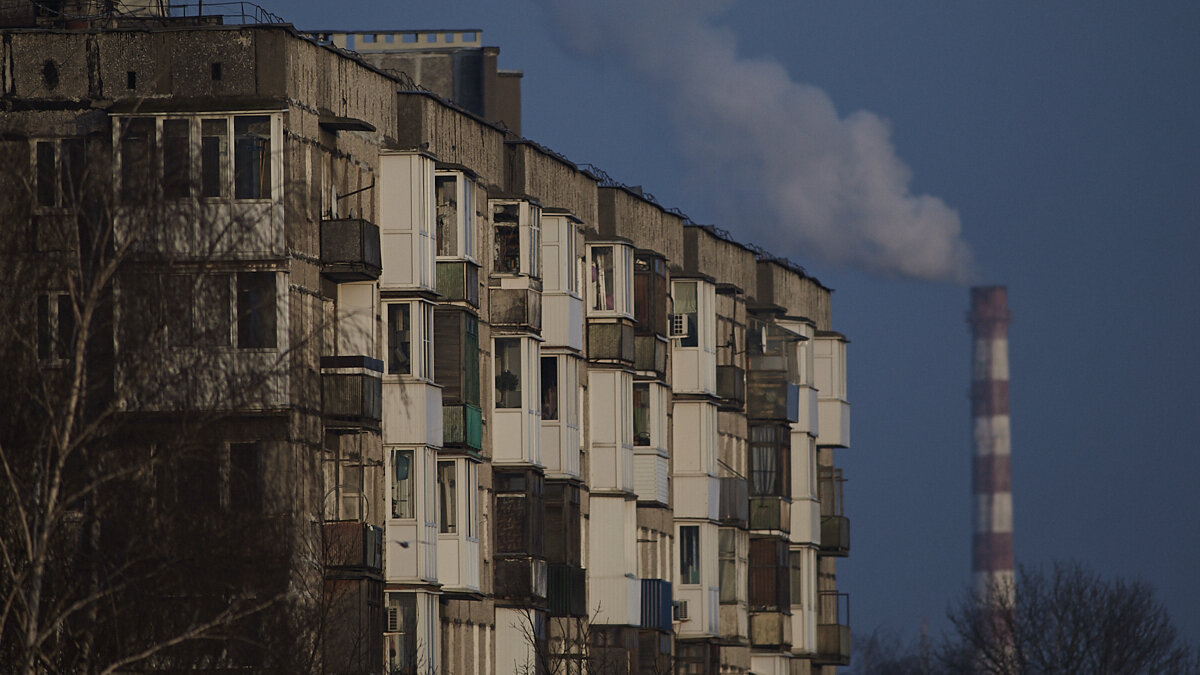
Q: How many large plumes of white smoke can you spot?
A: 1